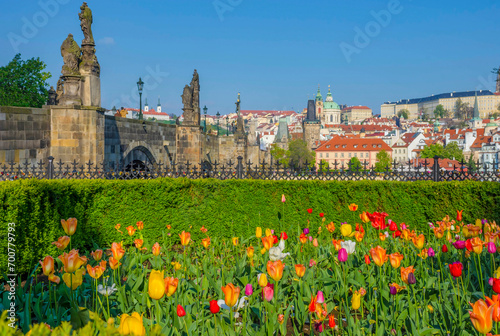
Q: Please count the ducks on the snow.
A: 0